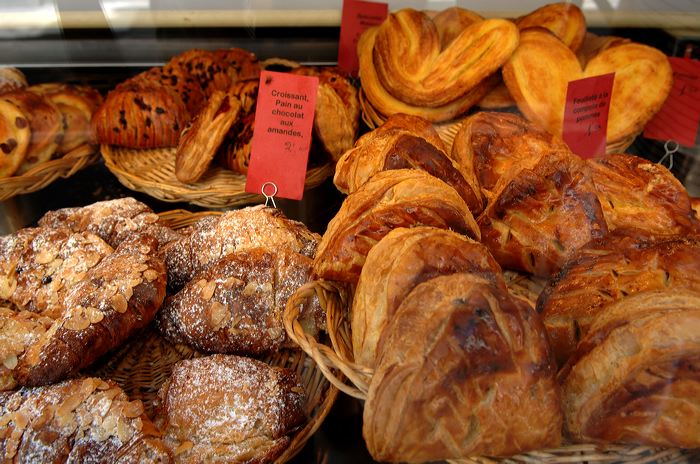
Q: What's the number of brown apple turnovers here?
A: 9